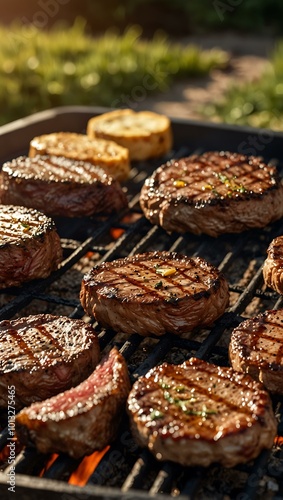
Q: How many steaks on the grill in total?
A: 9